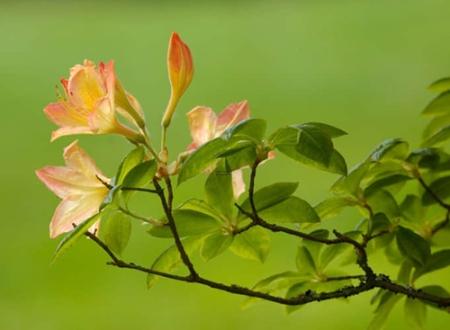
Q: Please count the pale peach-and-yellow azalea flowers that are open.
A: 3